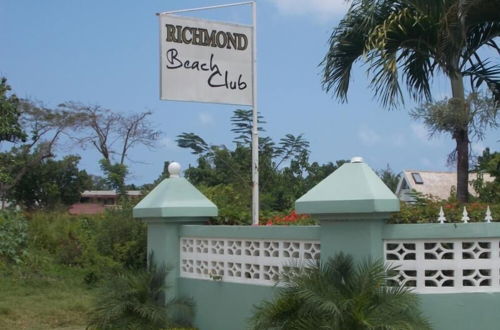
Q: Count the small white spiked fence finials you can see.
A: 3